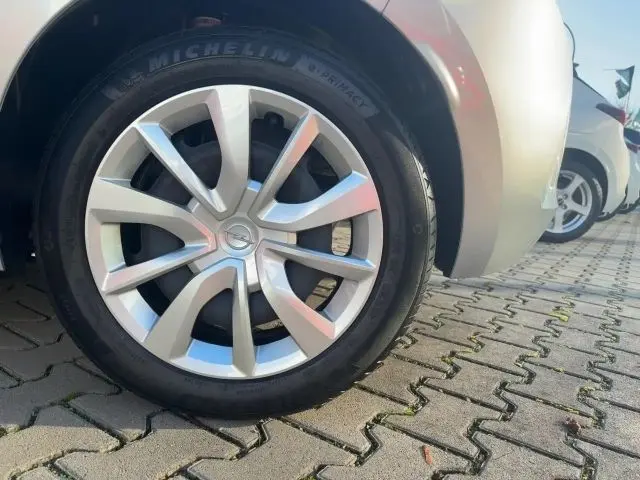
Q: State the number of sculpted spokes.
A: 10